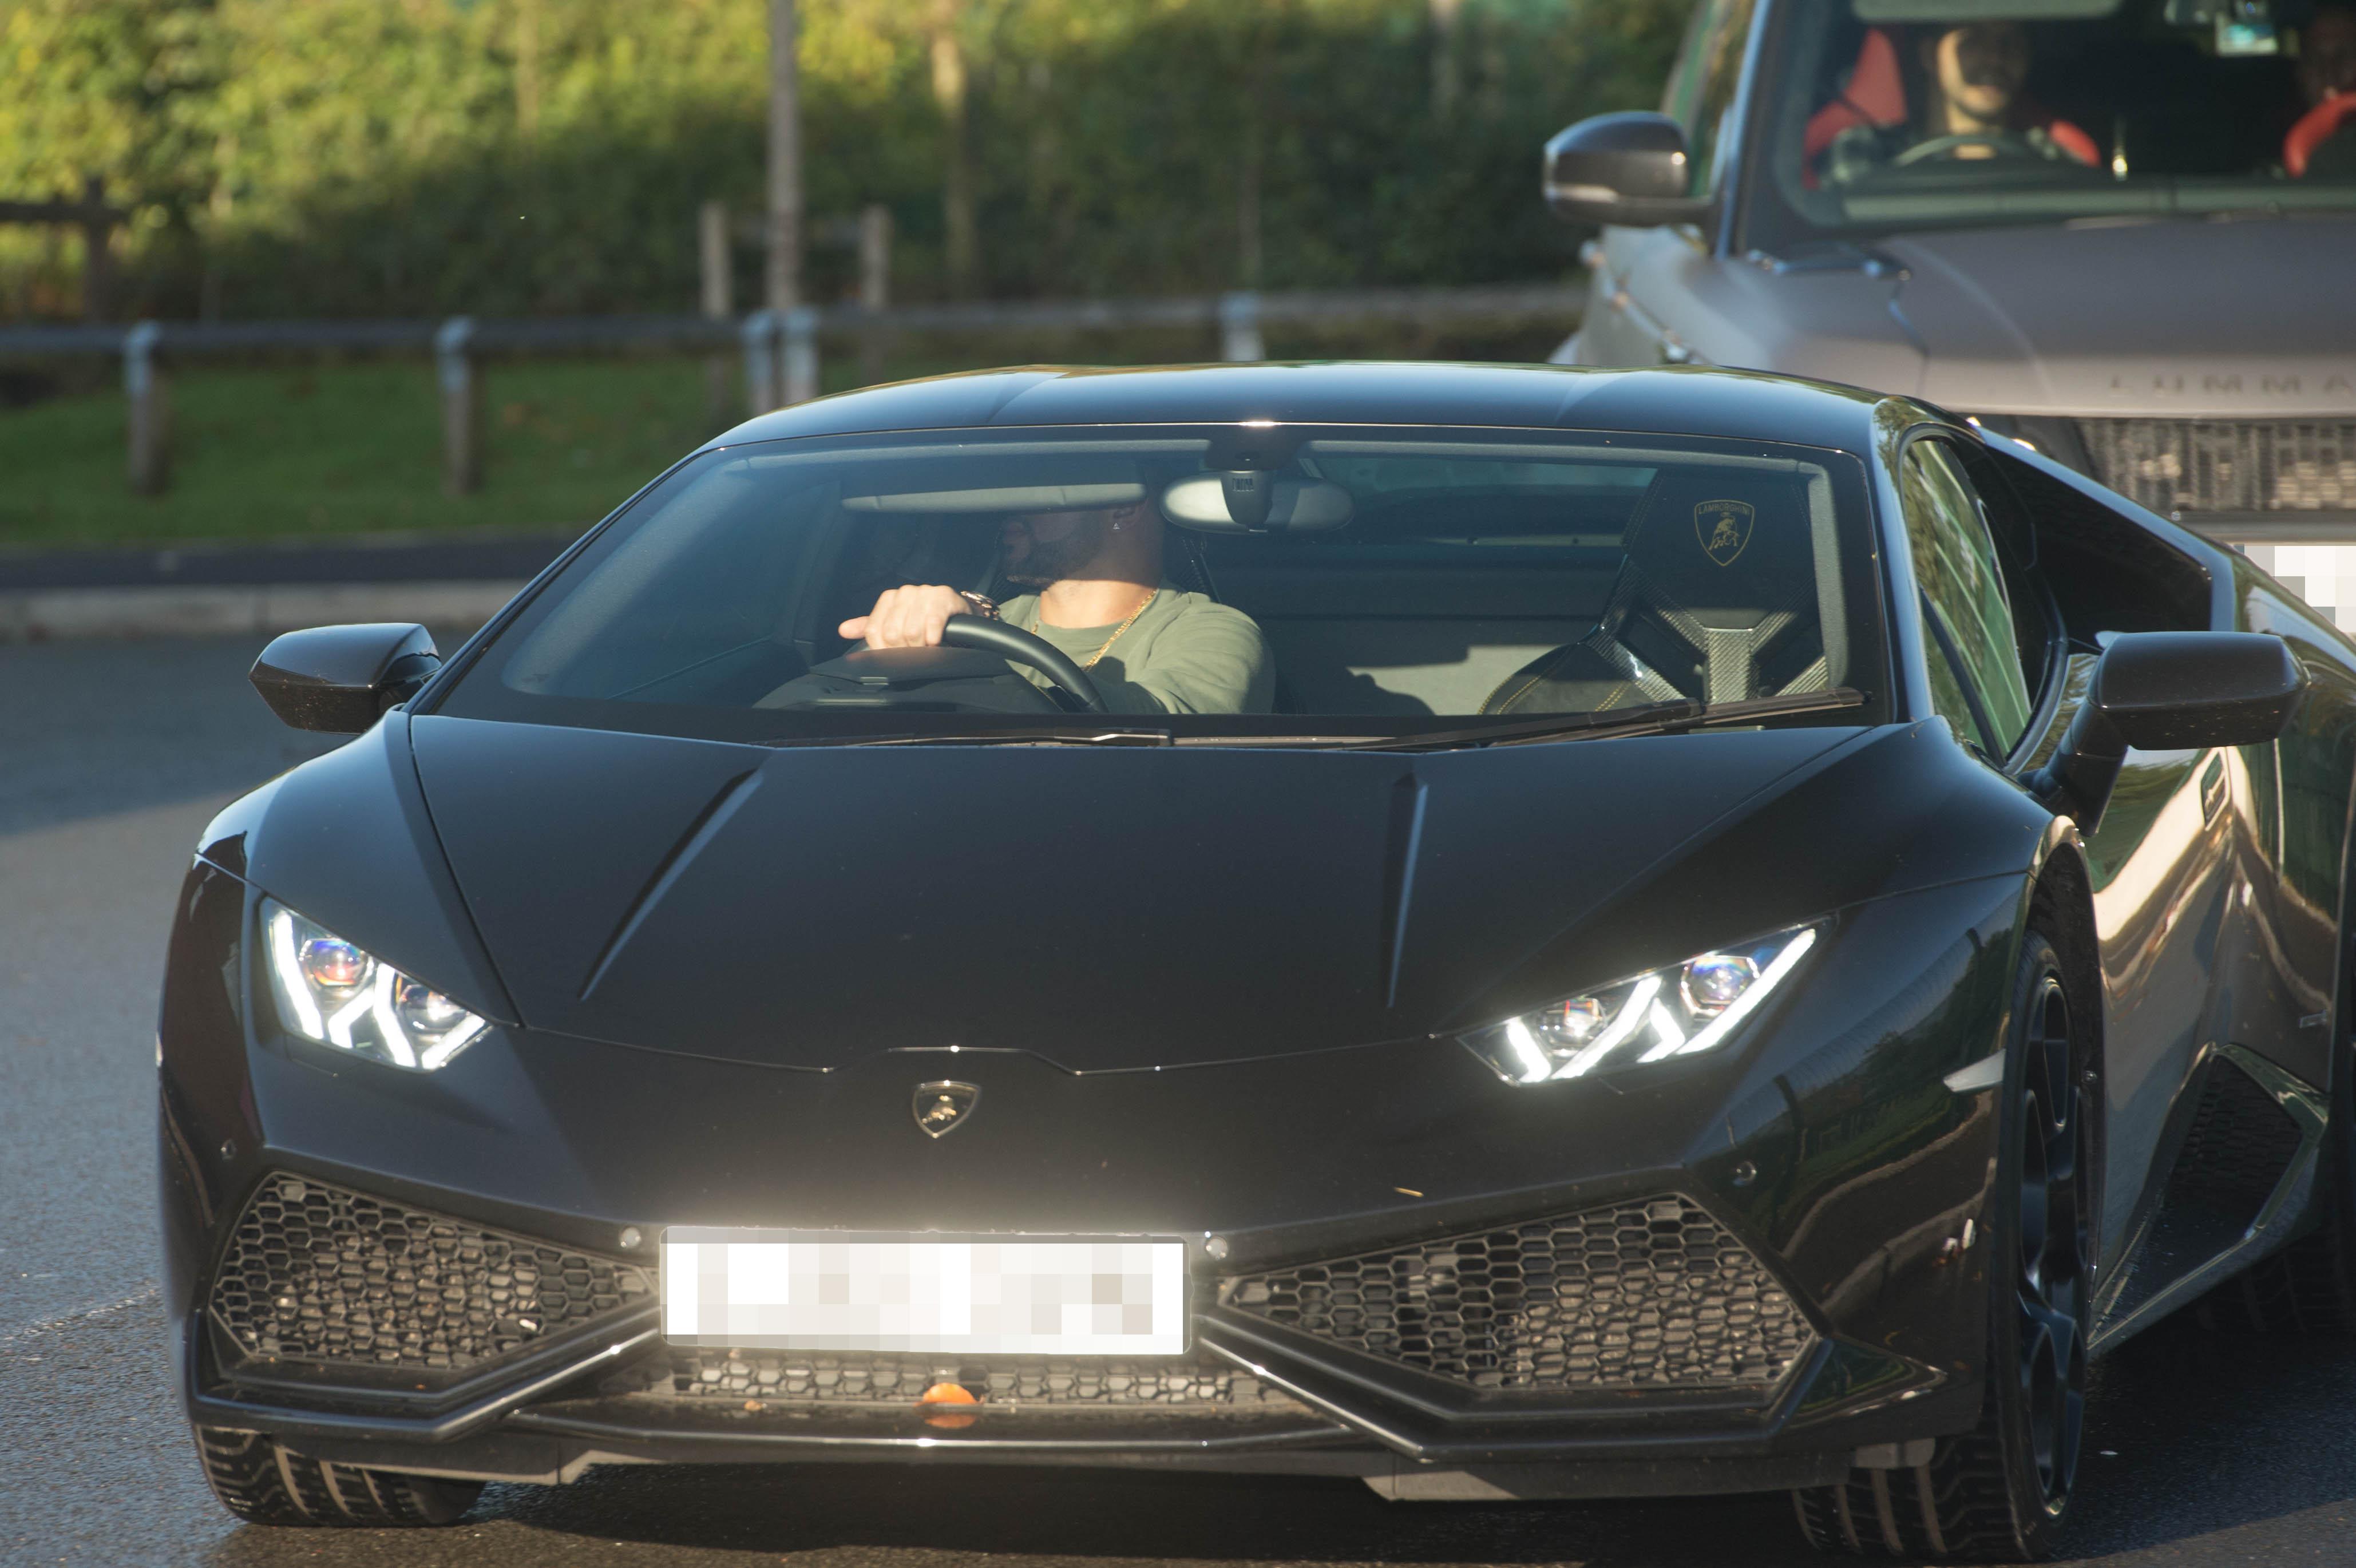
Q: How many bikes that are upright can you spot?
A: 0